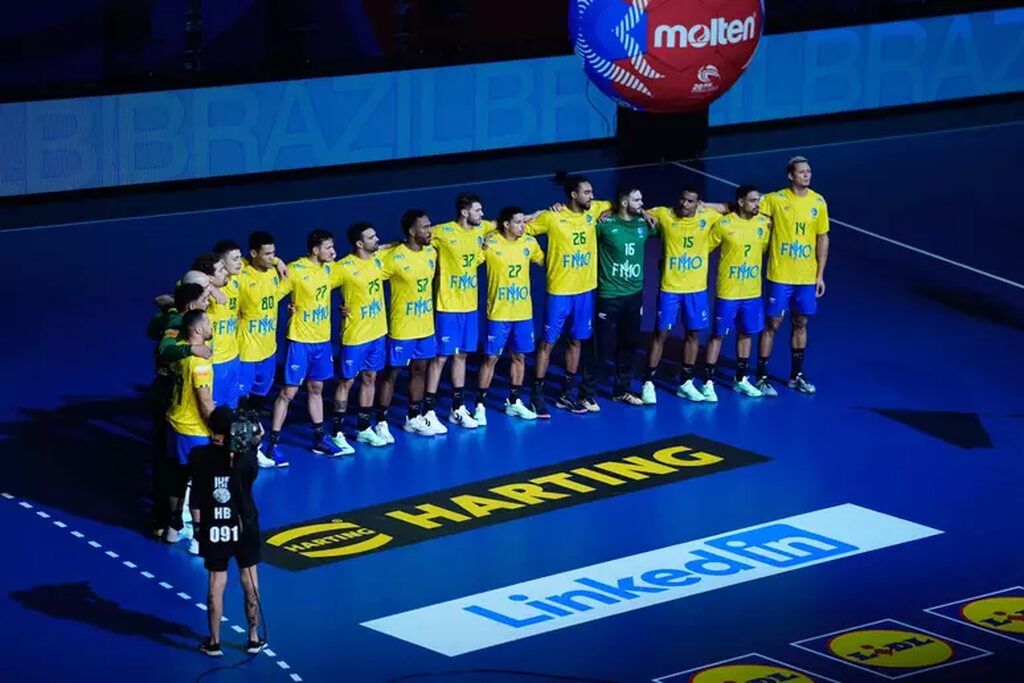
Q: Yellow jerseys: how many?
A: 13